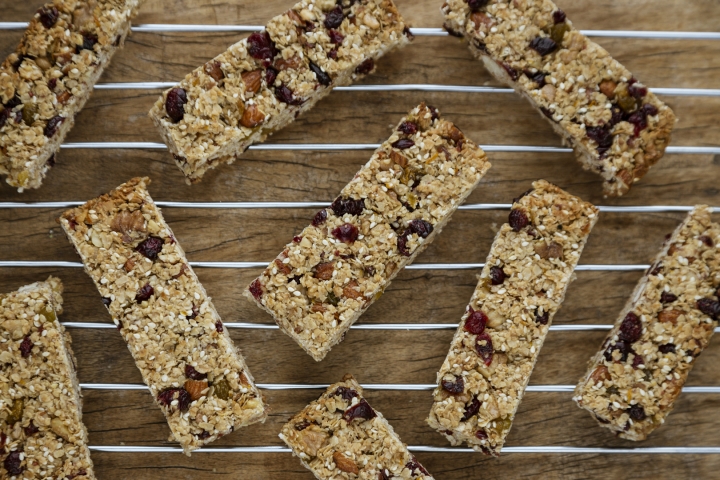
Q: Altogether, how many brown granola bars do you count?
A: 9